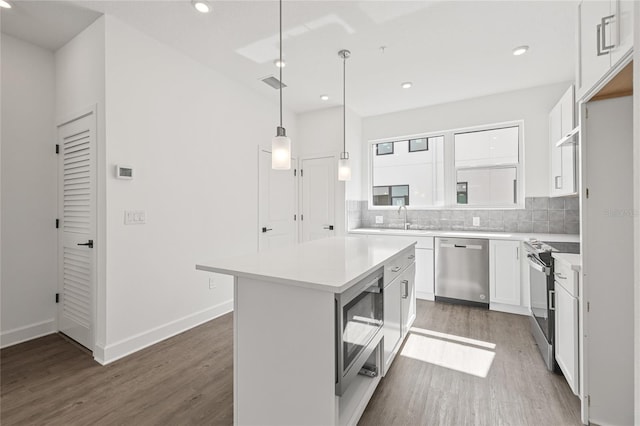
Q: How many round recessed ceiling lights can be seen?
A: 6